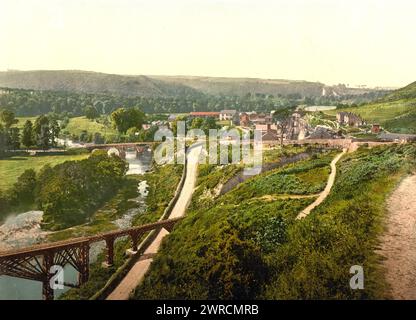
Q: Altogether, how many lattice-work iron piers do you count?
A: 4